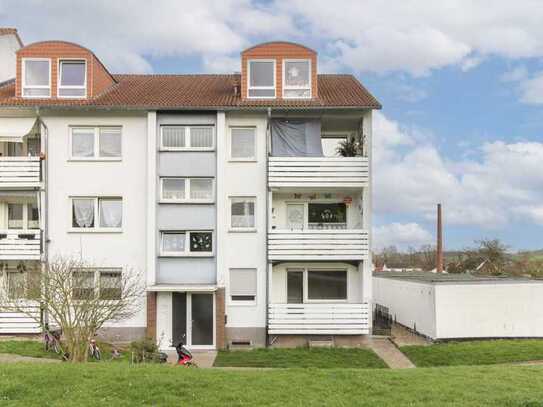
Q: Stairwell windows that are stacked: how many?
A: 3